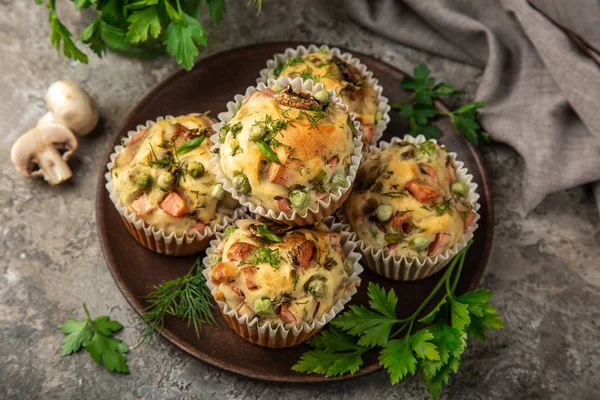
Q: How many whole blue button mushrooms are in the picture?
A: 0